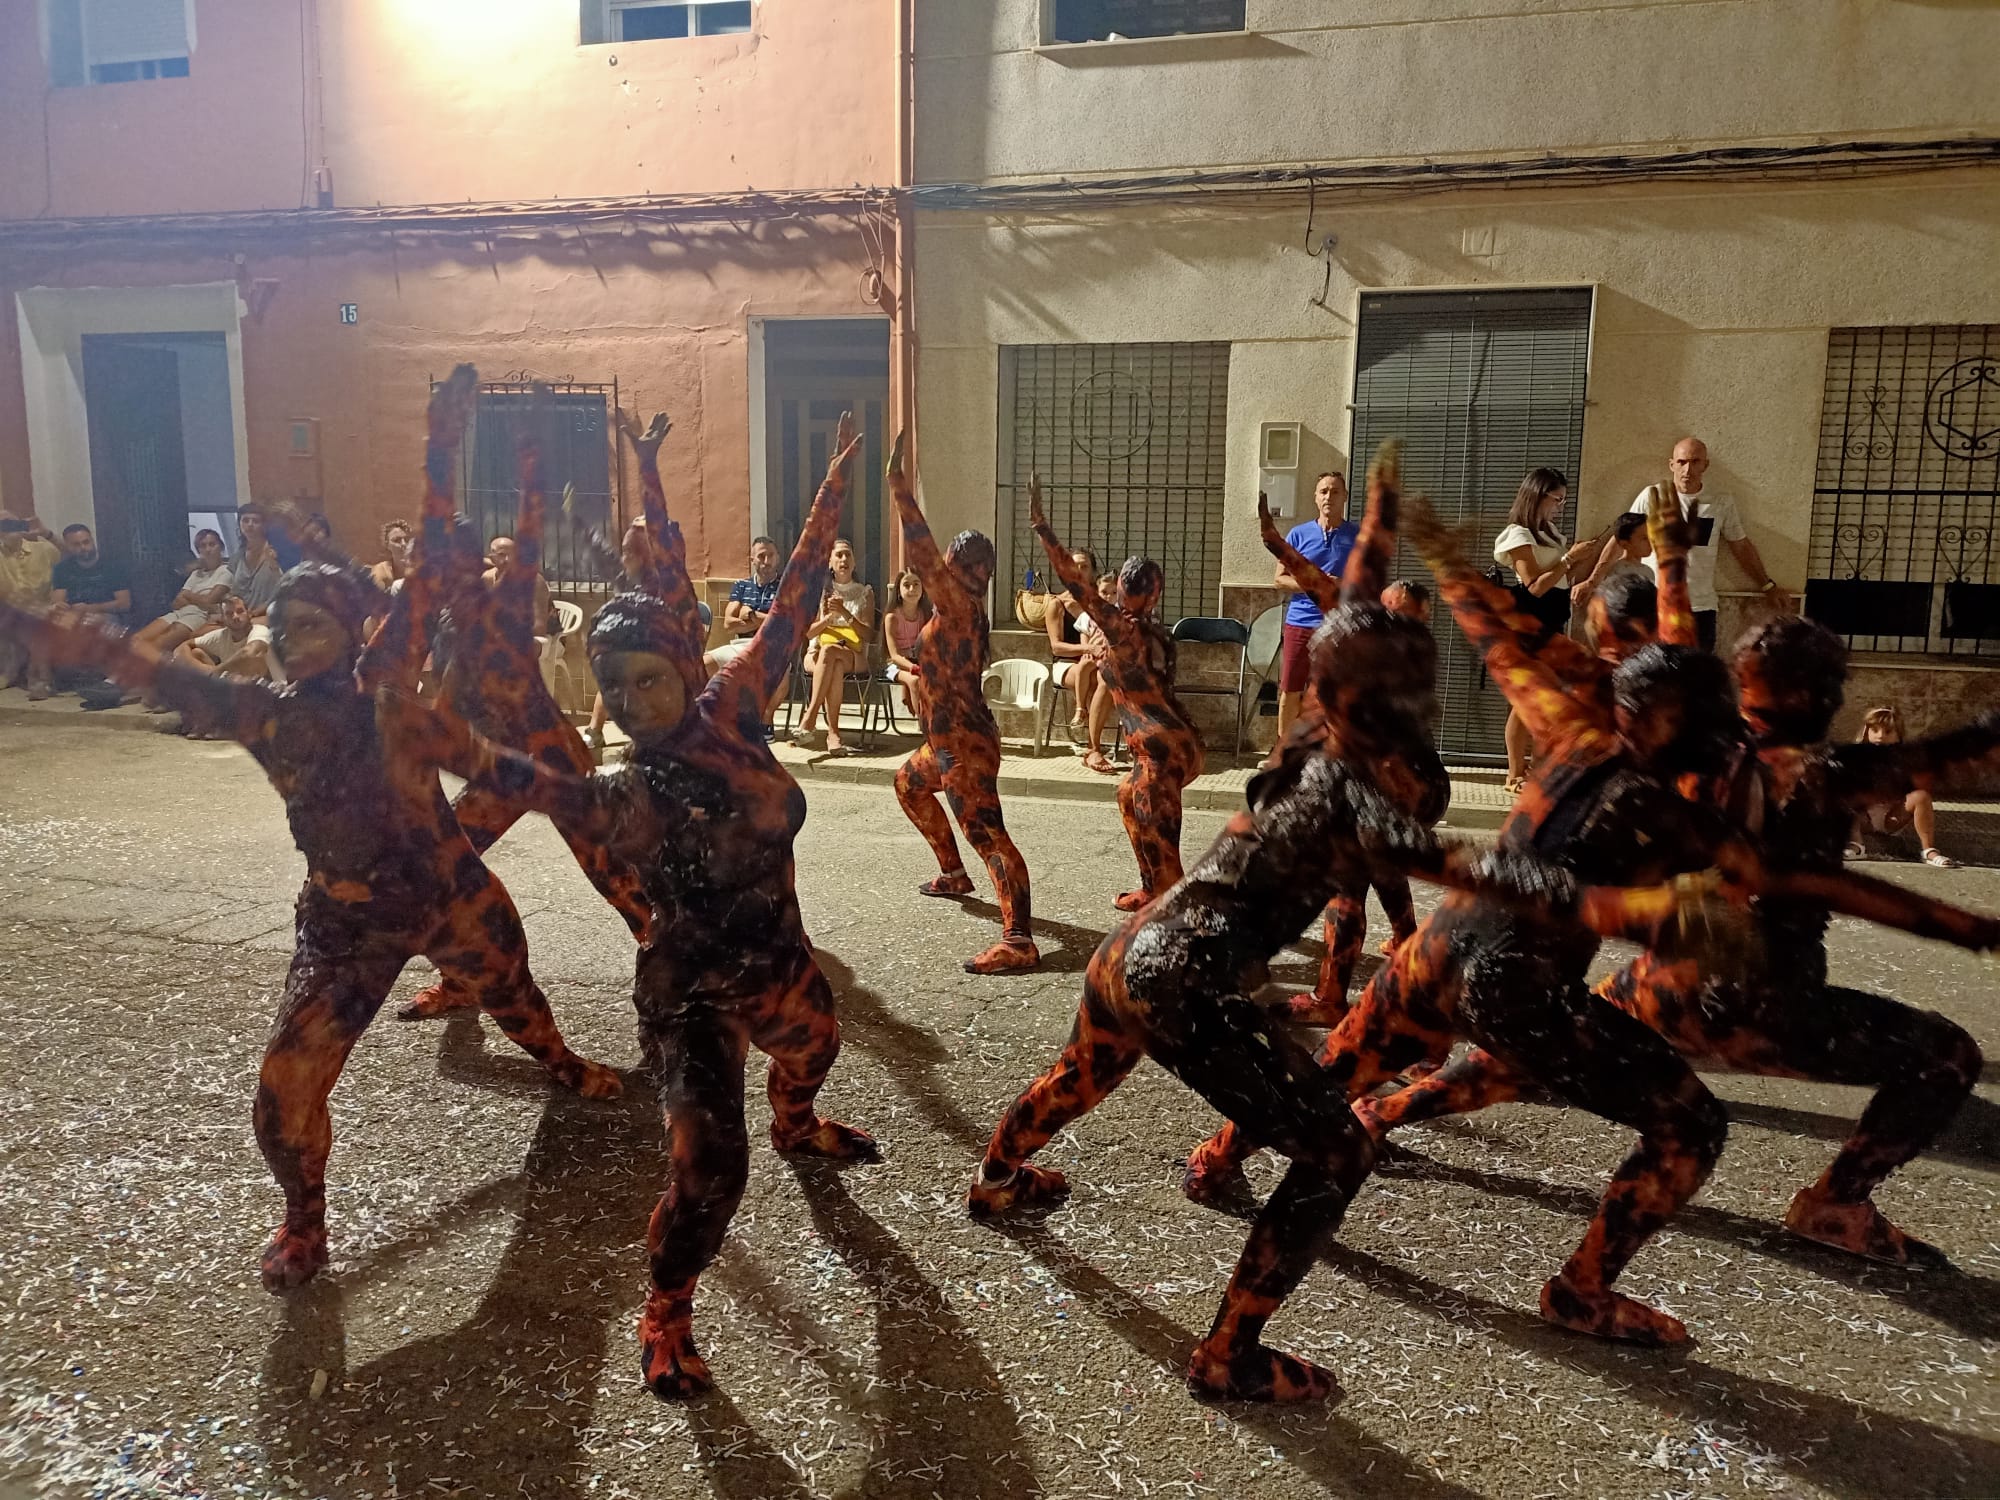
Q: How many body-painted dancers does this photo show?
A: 11